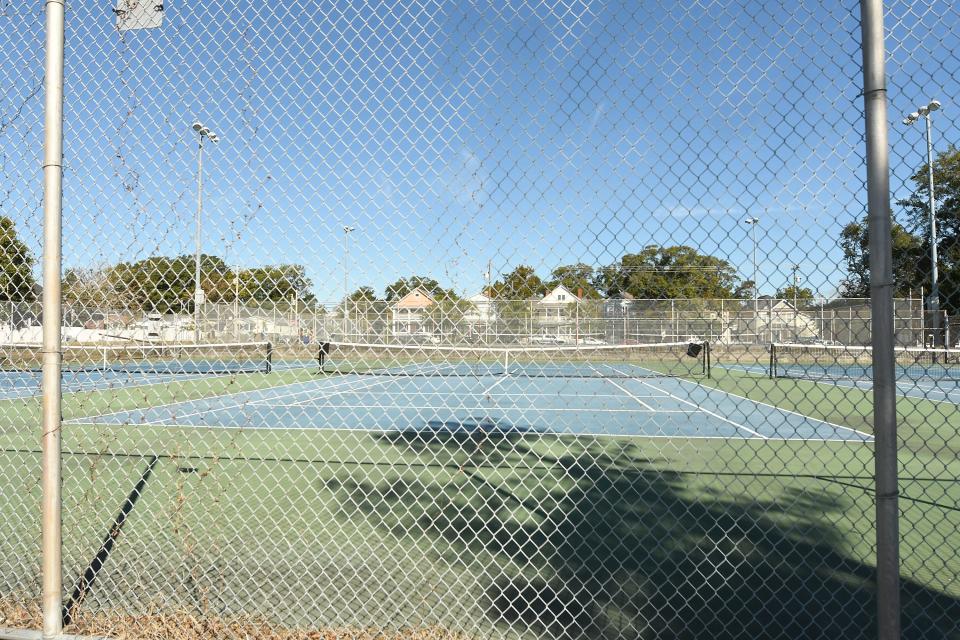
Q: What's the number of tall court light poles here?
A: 4